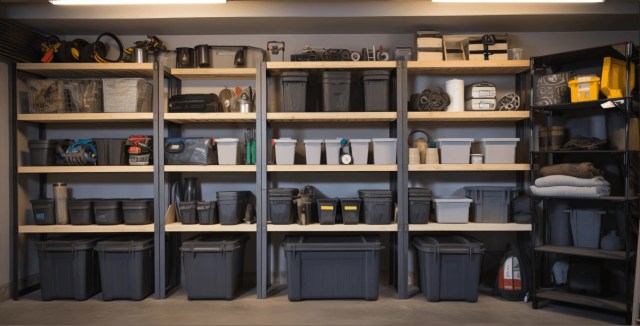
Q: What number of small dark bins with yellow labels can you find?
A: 2